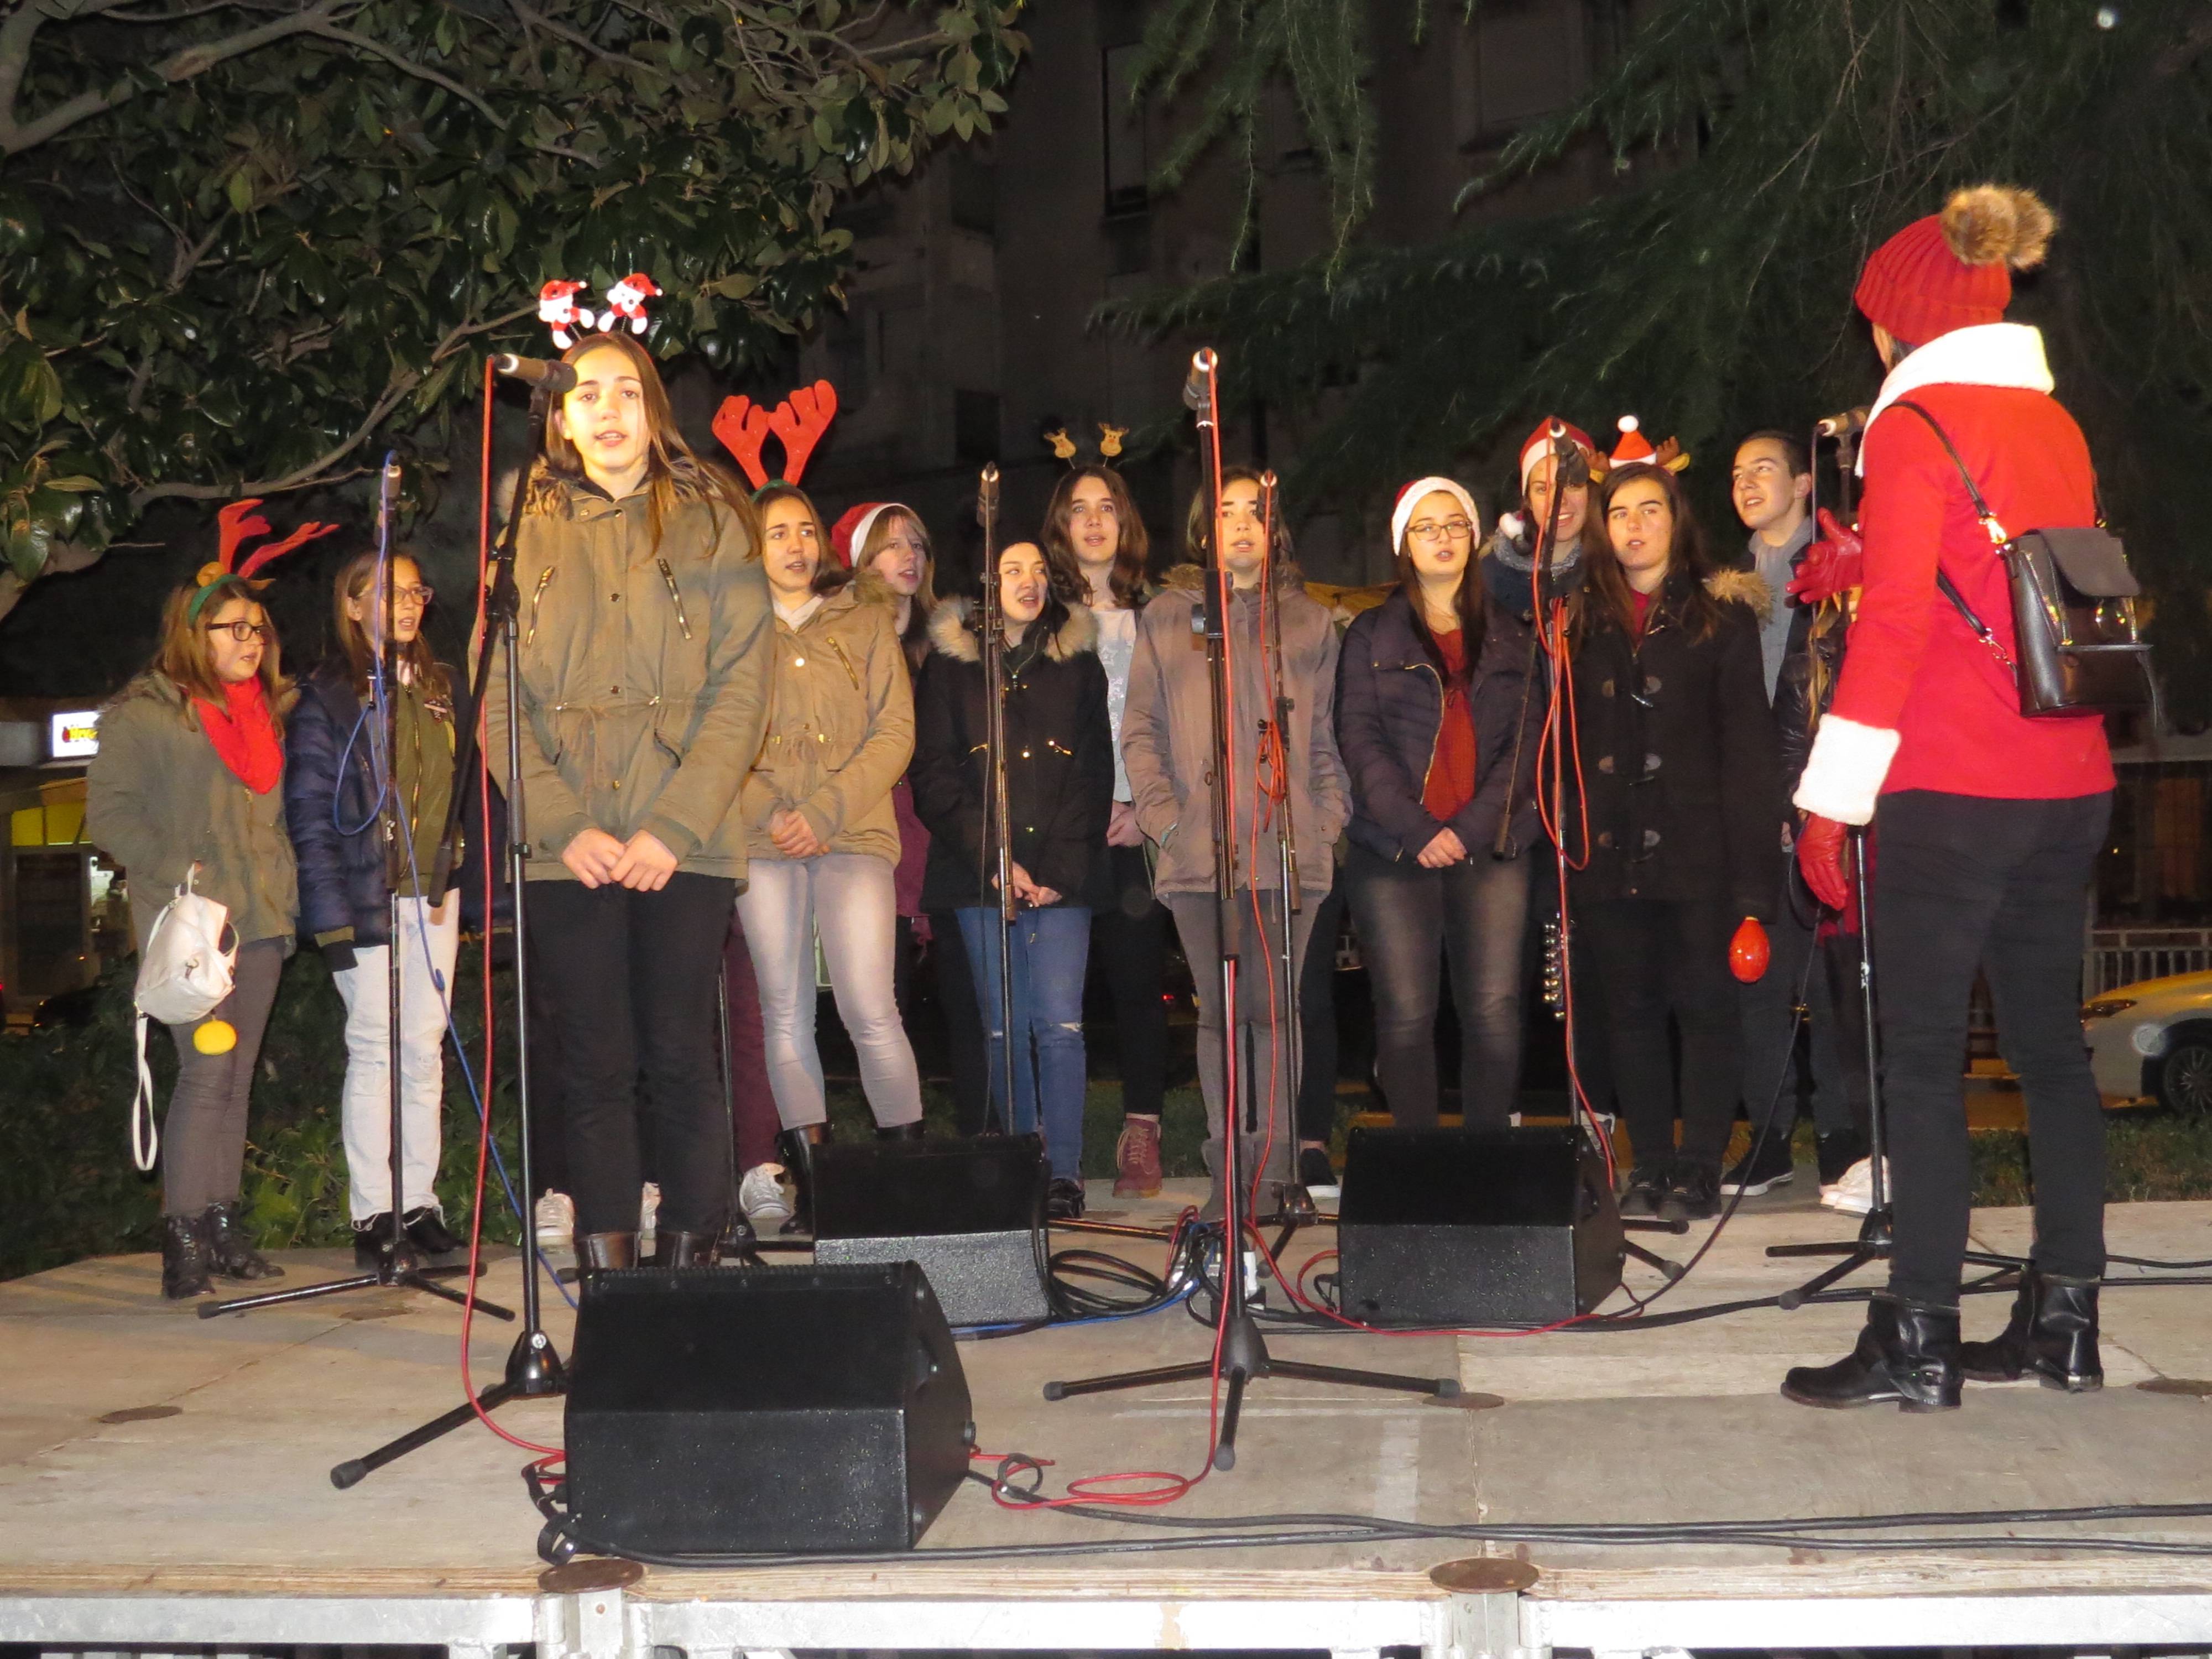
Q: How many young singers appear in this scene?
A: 12